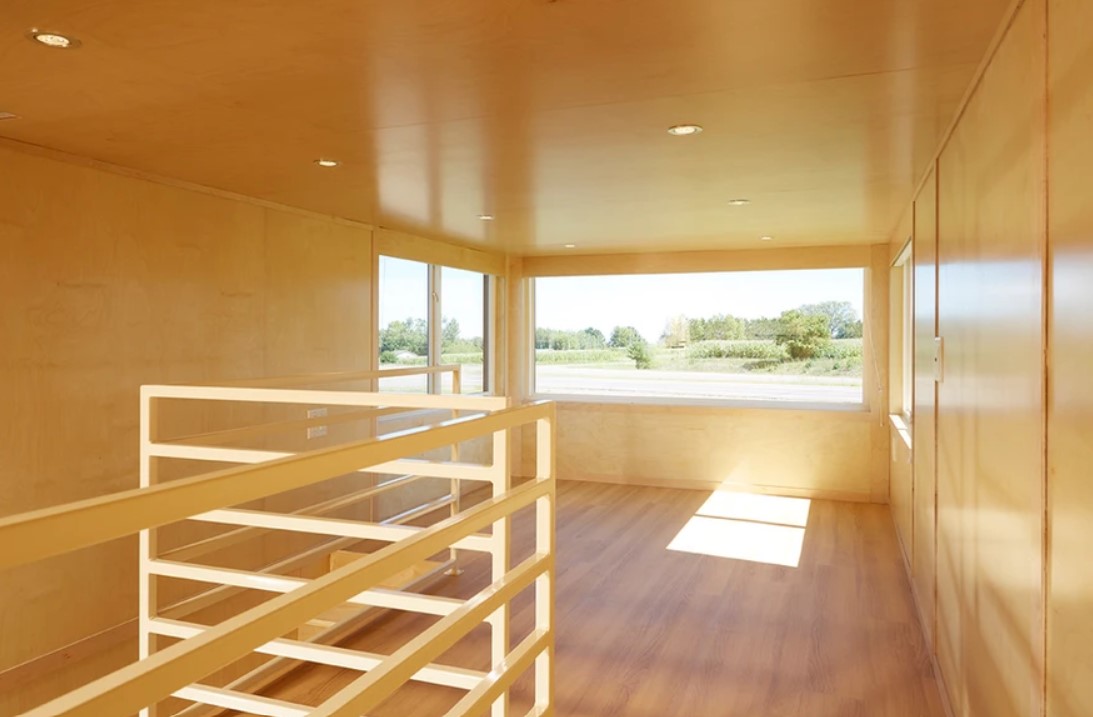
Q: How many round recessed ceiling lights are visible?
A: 7